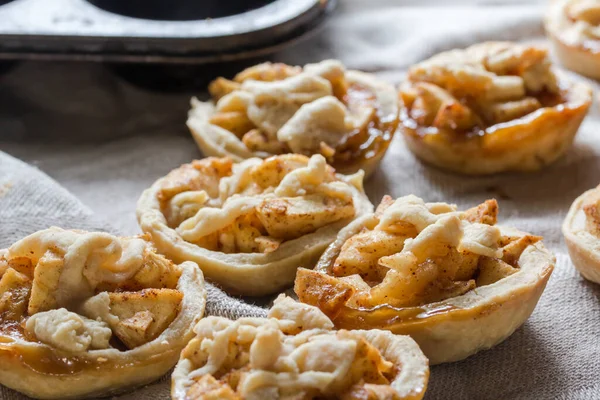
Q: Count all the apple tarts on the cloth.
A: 8